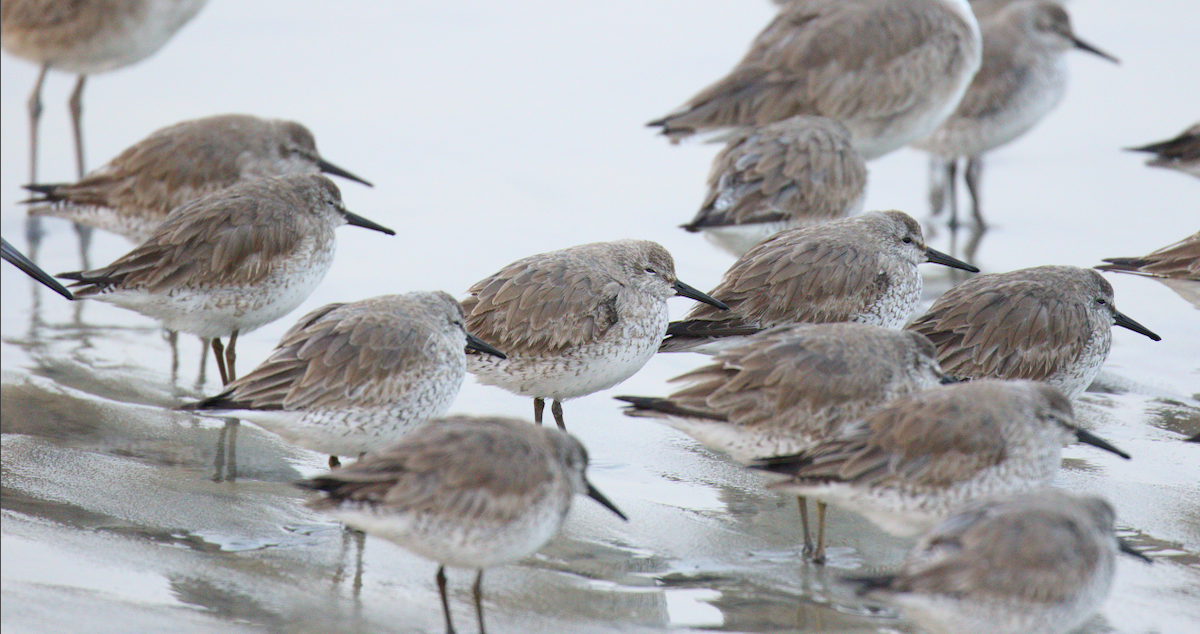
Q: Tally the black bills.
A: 12